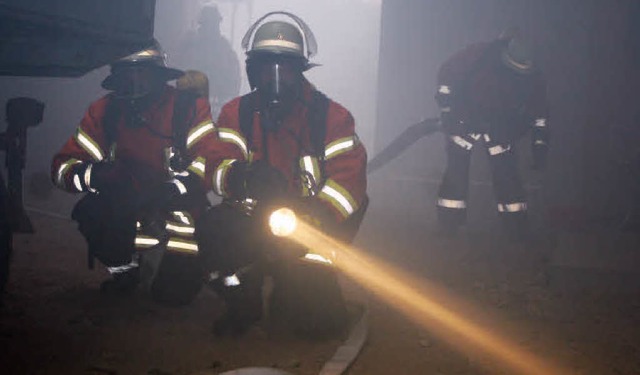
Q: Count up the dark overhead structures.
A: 1